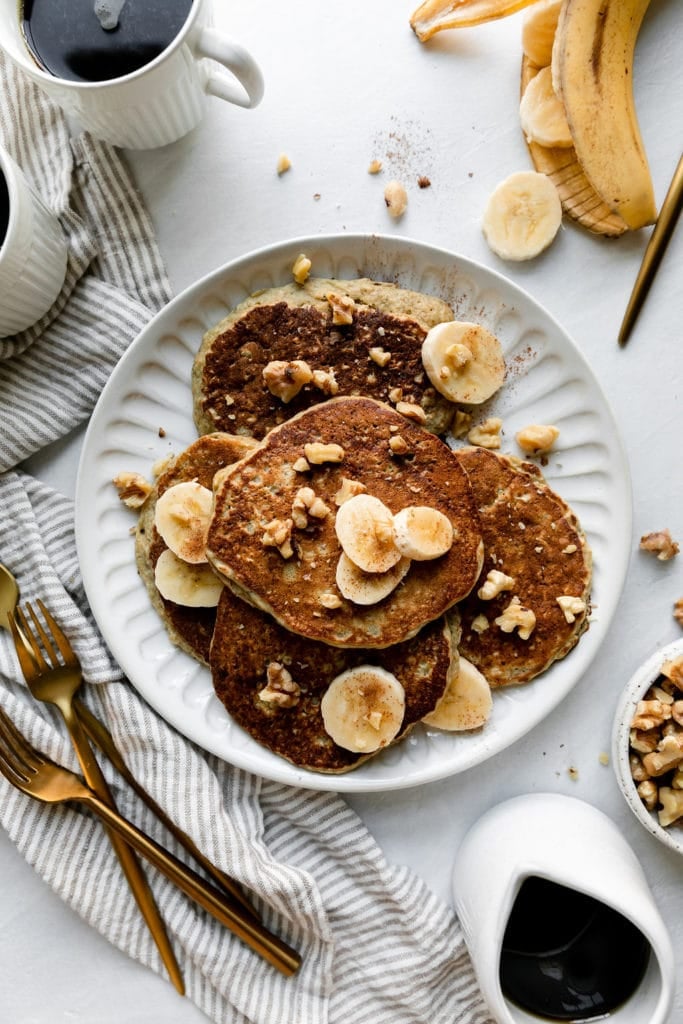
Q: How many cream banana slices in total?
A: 11